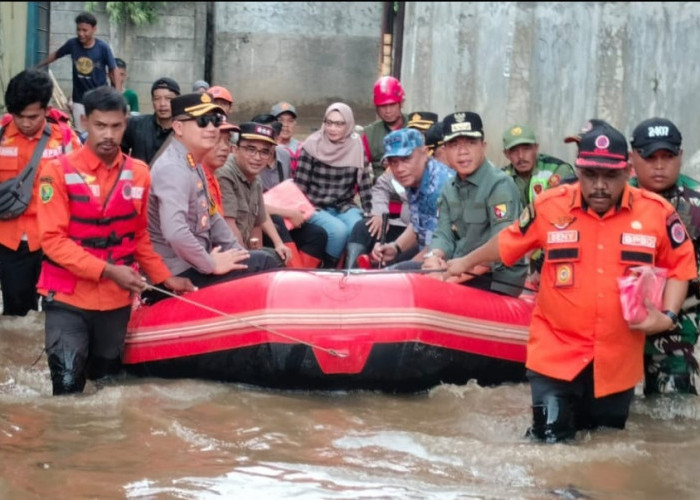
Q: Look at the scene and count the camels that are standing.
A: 0